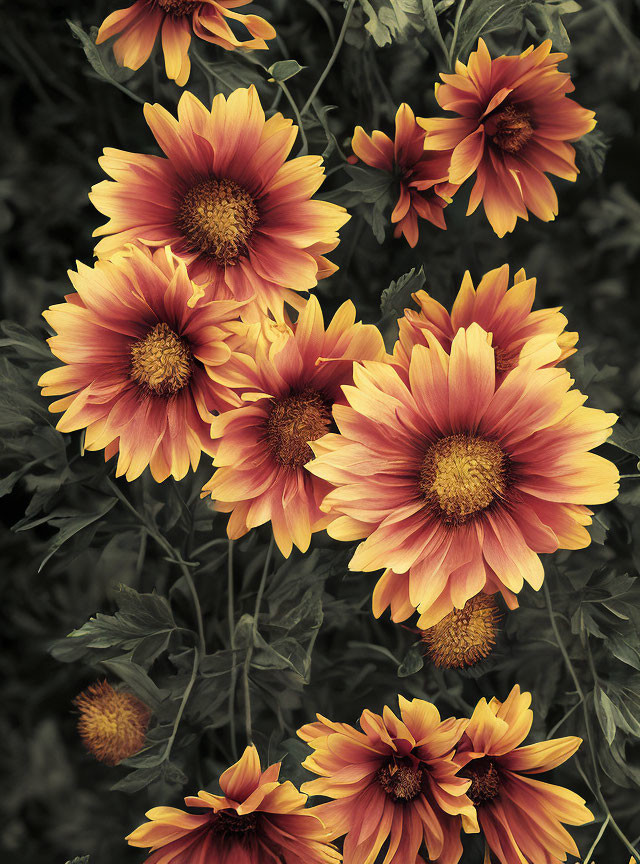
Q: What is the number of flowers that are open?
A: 11